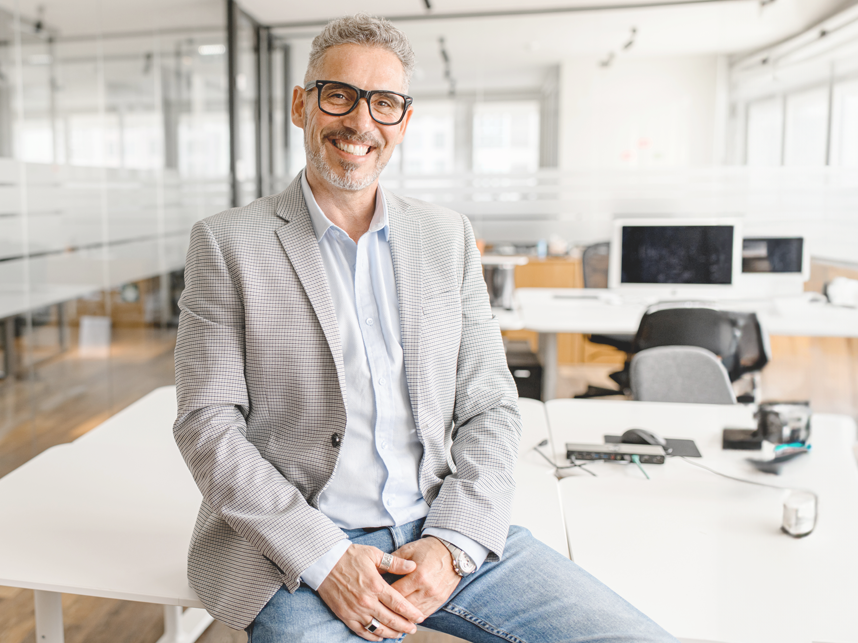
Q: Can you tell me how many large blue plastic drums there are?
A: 0